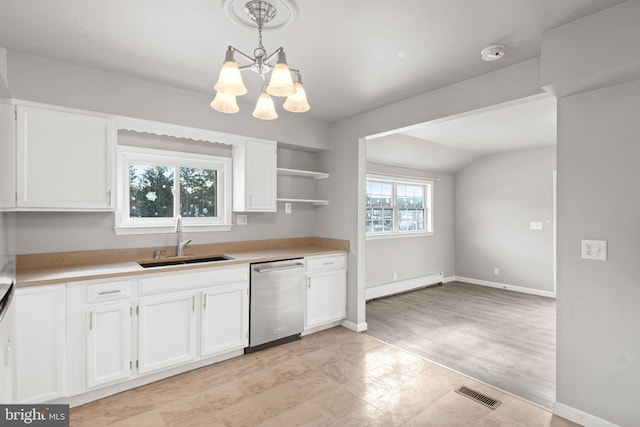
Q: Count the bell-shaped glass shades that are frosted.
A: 5